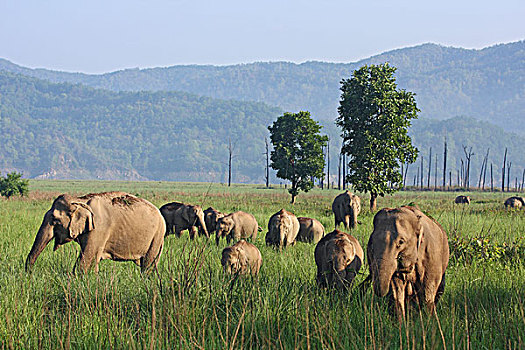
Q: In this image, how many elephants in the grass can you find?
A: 12